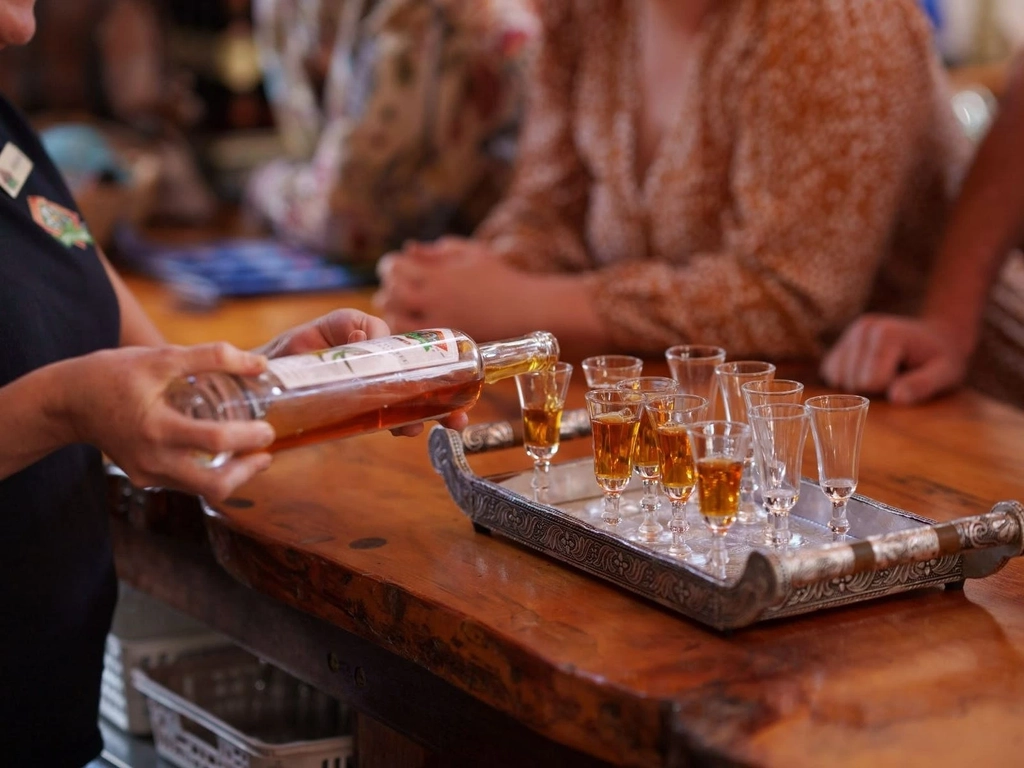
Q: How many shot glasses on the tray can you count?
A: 11